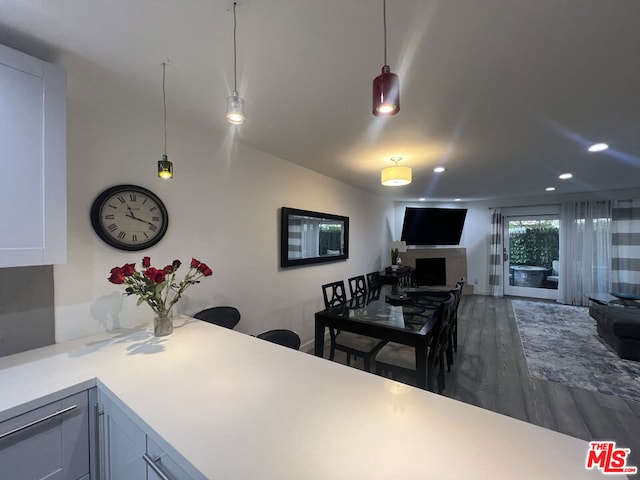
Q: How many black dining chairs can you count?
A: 6